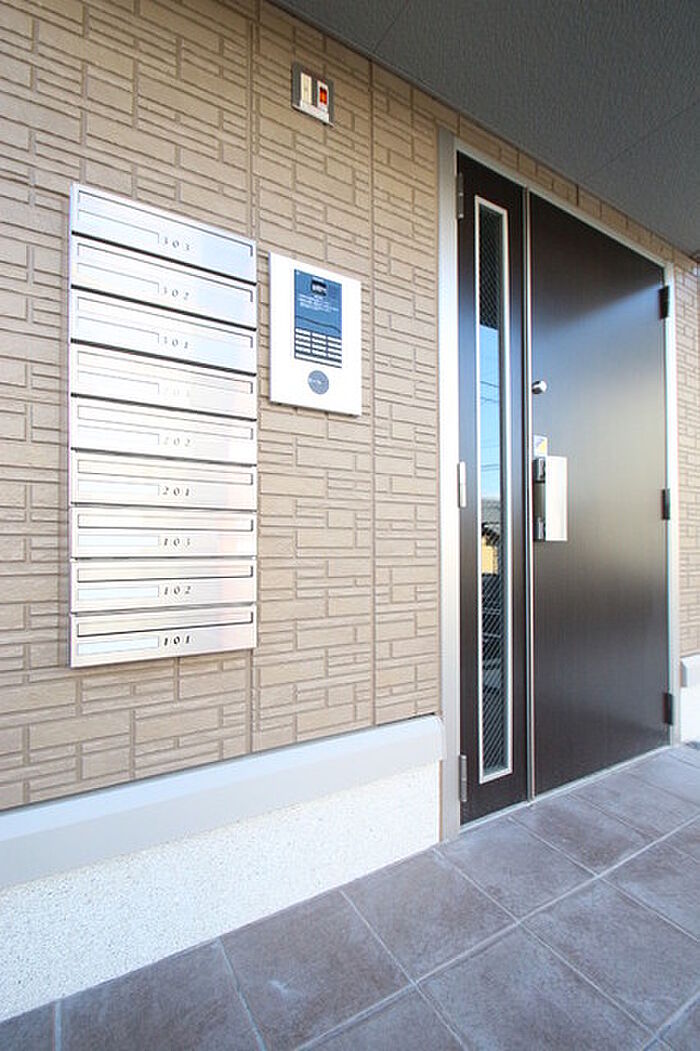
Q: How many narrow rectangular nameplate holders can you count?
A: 9